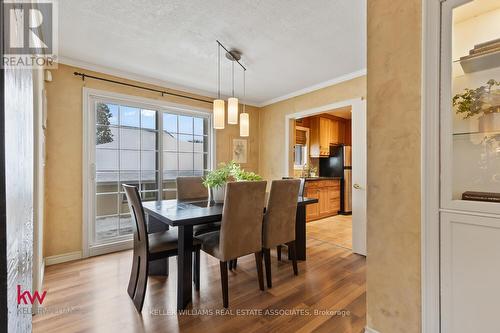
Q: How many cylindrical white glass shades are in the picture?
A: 3